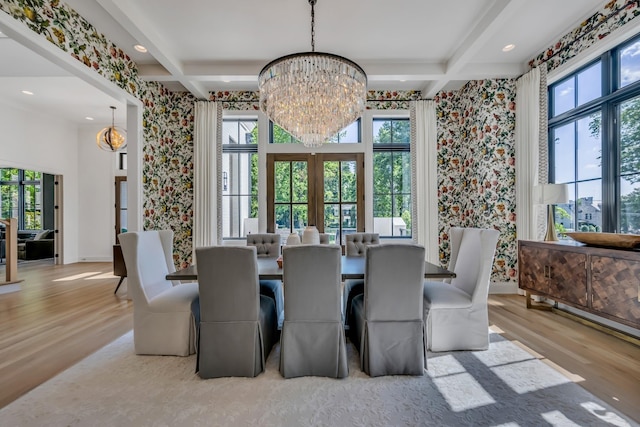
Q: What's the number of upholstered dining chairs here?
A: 8